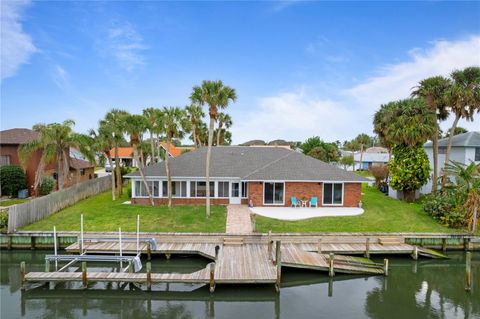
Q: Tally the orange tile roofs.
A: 2